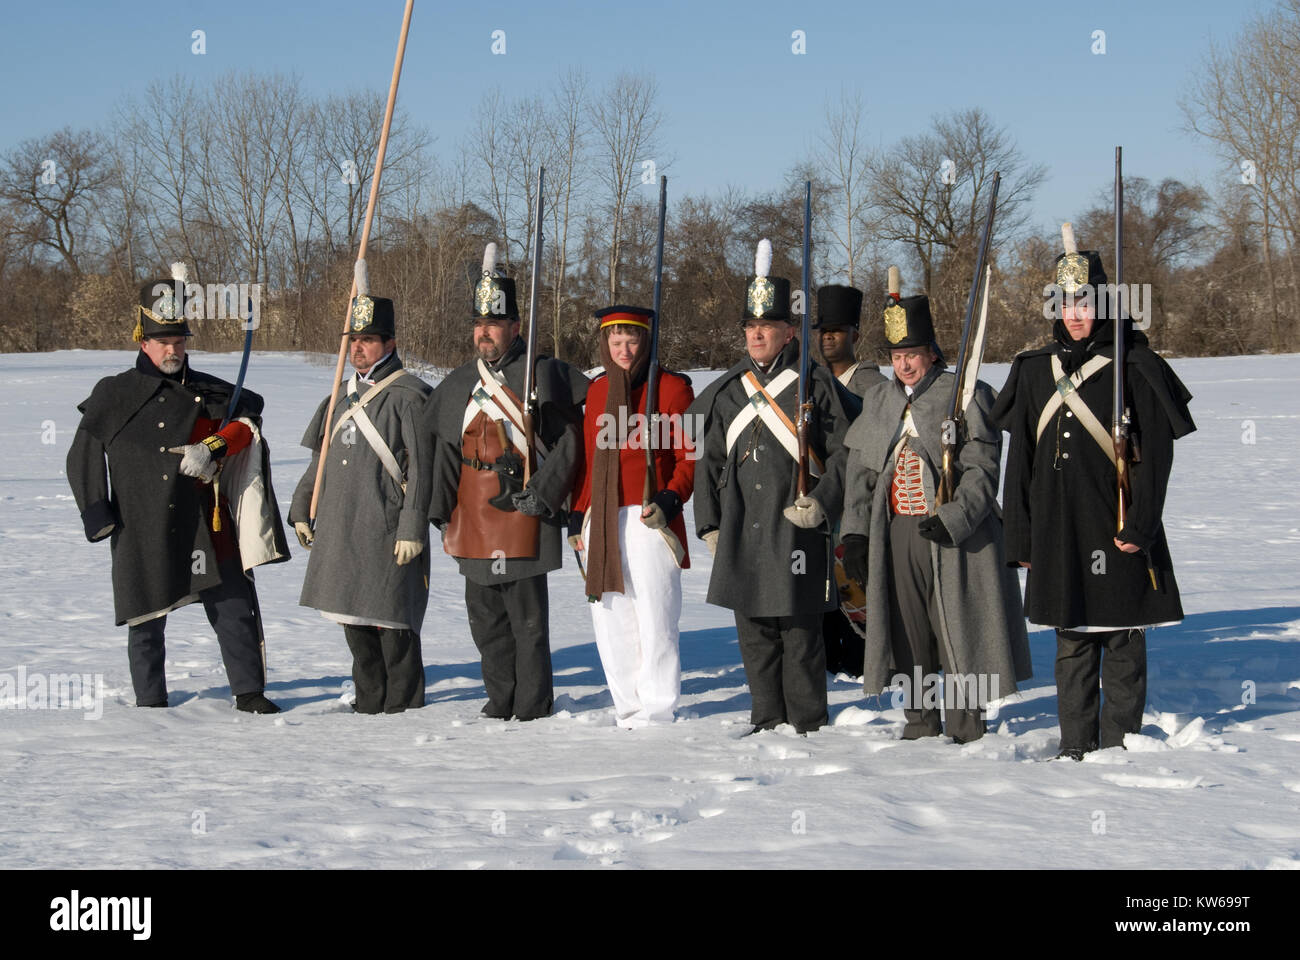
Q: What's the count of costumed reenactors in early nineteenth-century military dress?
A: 8